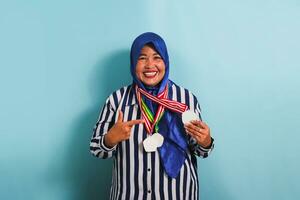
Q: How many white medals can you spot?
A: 3